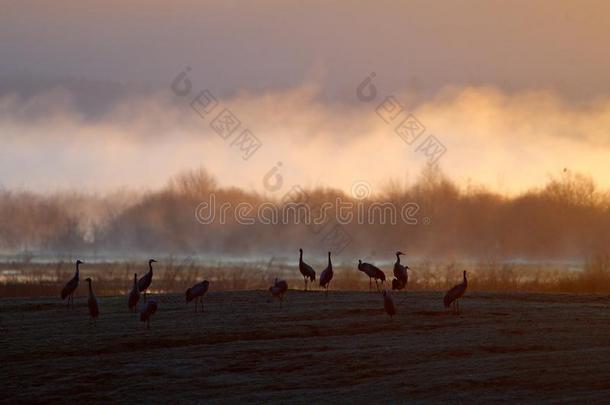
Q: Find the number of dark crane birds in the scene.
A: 14